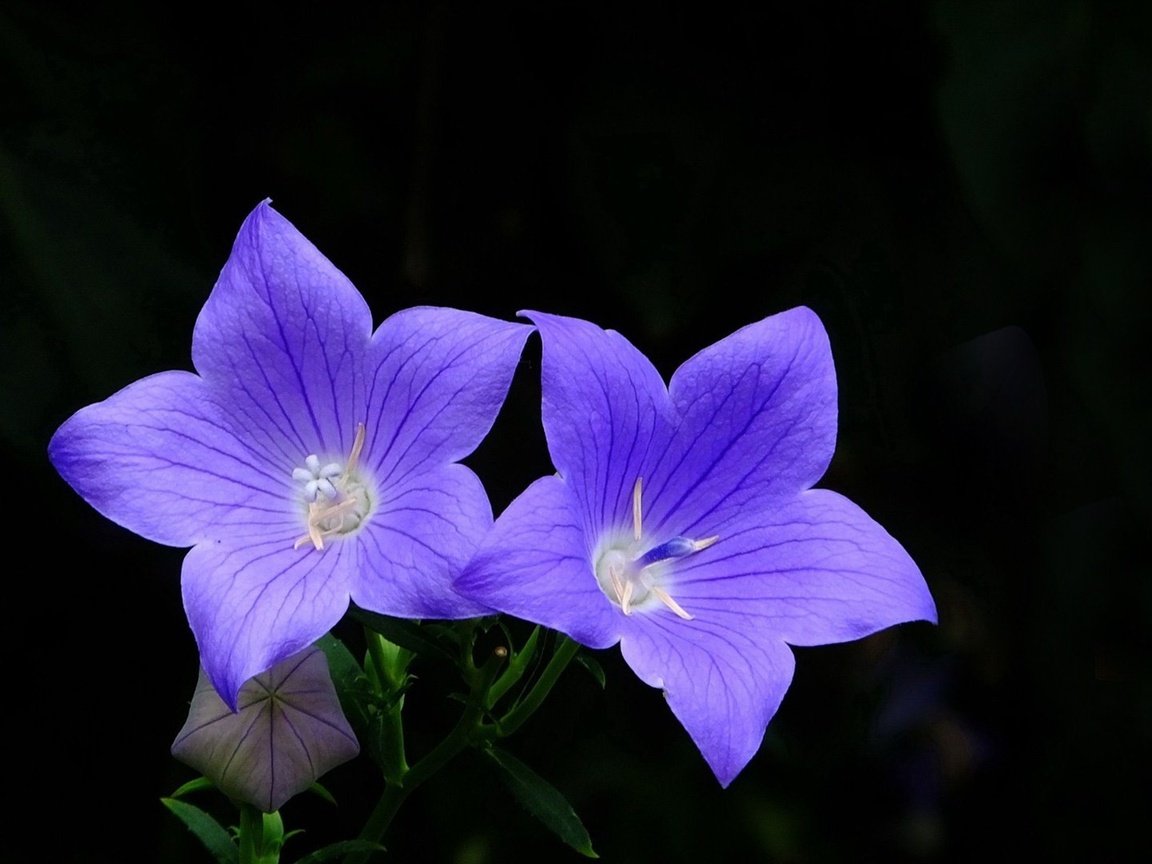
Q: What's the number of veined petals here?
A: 10